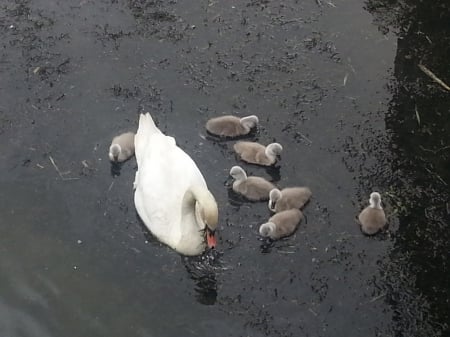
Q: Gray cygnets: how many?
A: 7